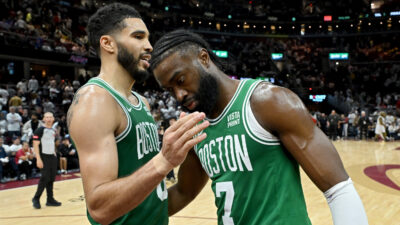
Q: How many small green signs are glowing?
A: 3